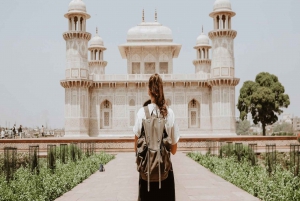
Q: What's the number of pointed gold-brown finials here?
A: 4